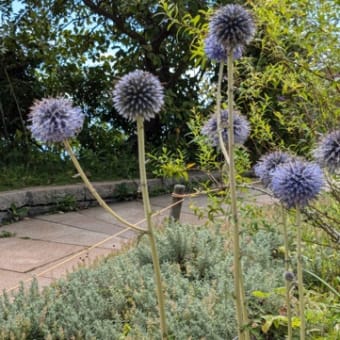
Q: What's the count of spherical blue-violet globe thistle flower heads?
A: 8